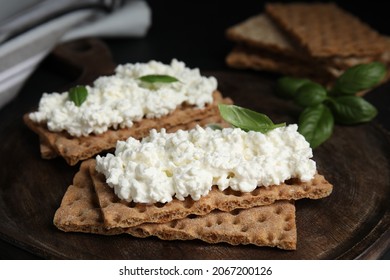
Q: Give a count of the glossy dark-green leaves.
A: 8